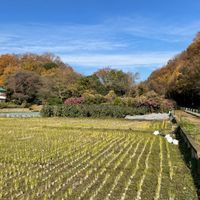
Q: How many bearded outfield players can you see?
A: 0